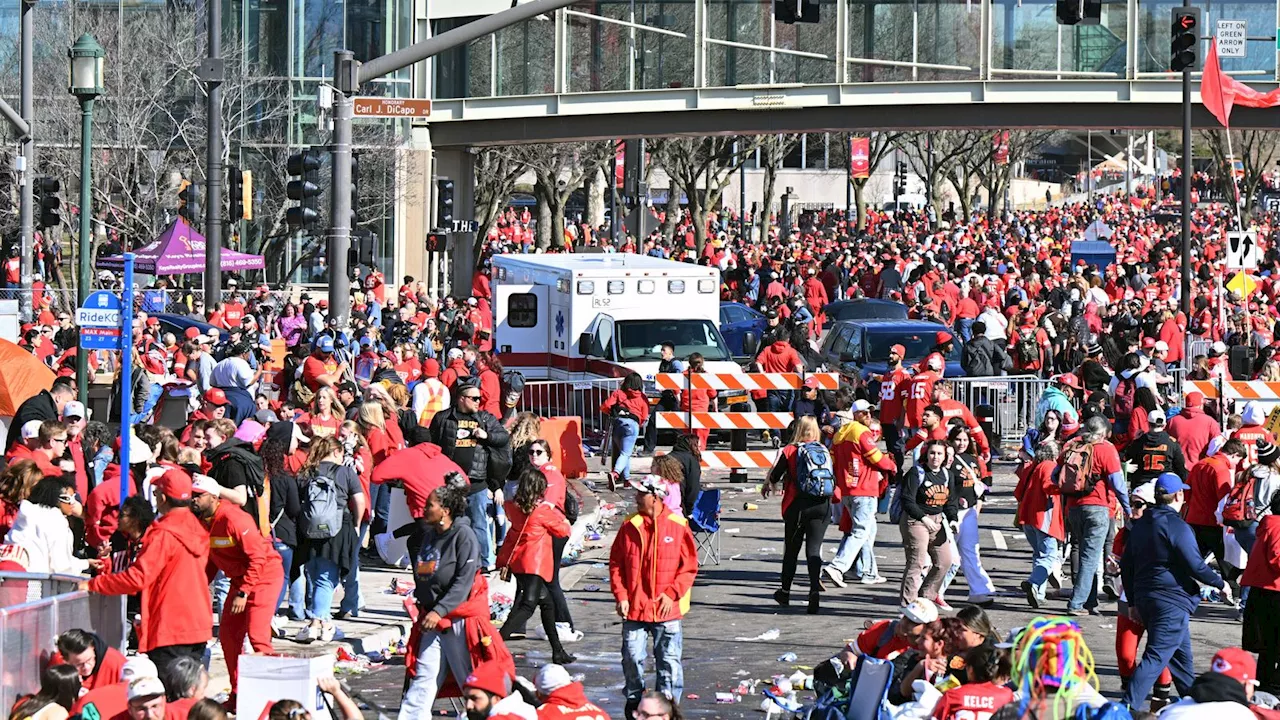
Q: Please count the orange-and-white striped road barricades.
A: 2